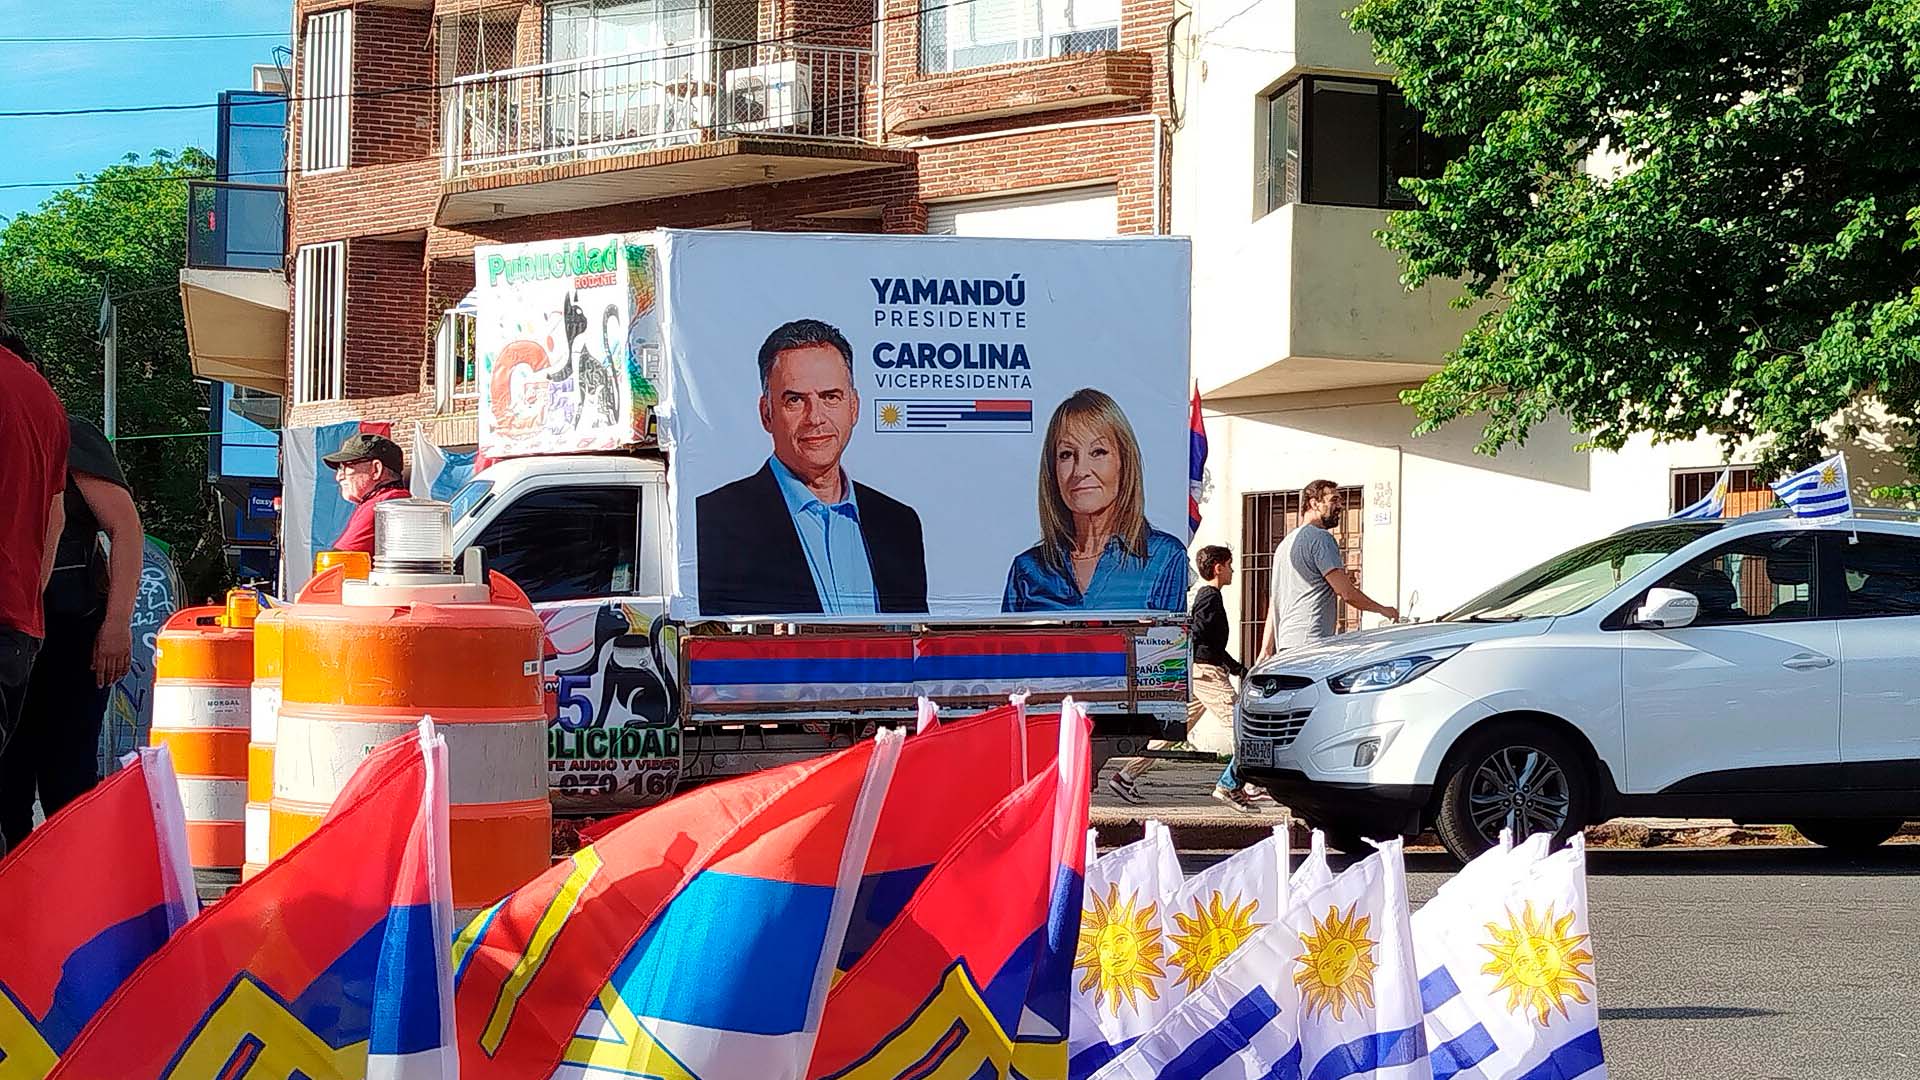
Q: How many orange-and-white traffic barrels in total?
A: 3